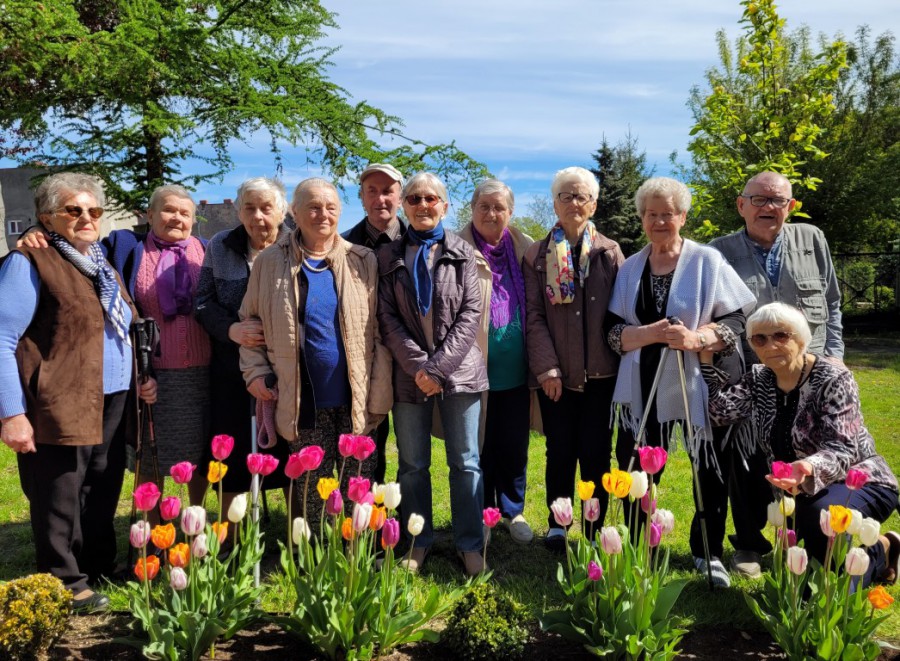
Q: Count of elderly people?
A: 11